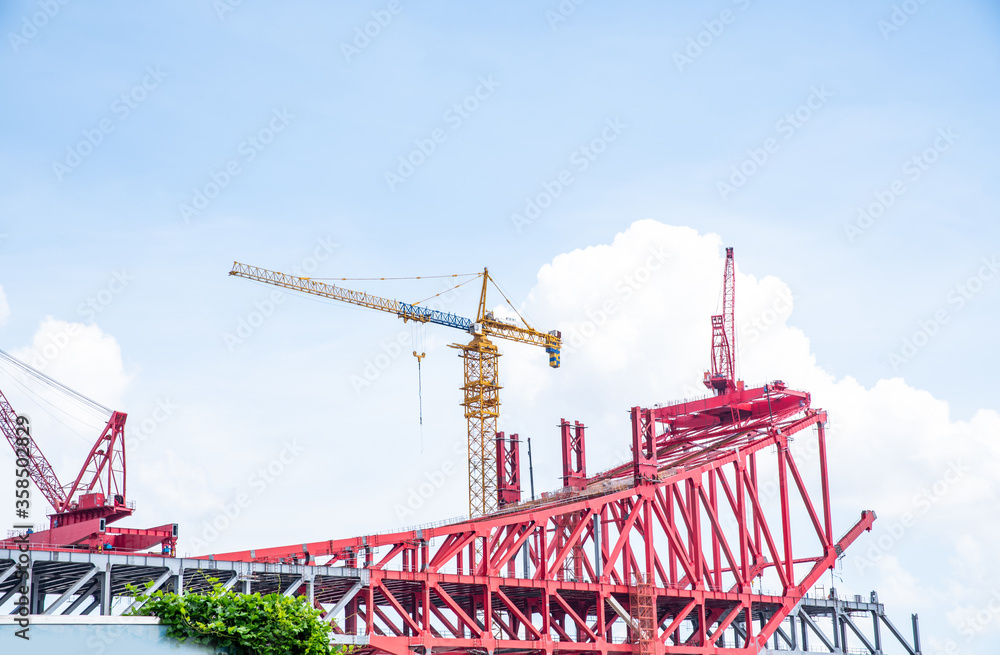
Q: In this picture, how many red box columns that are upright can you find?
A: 3